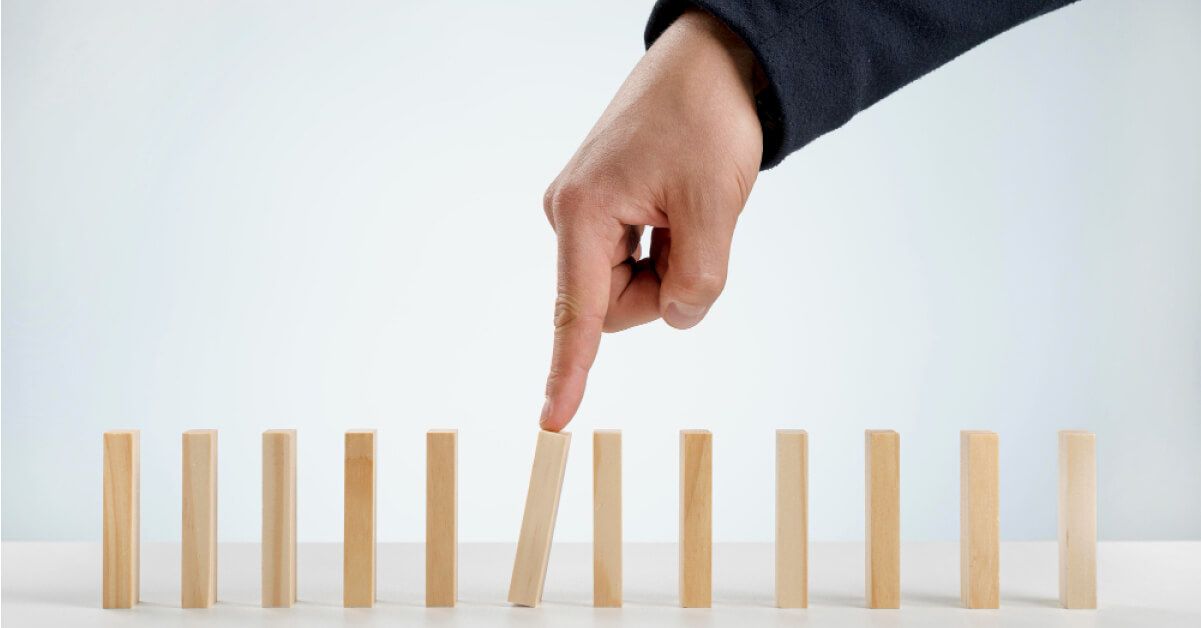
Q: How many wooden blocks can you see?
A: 12